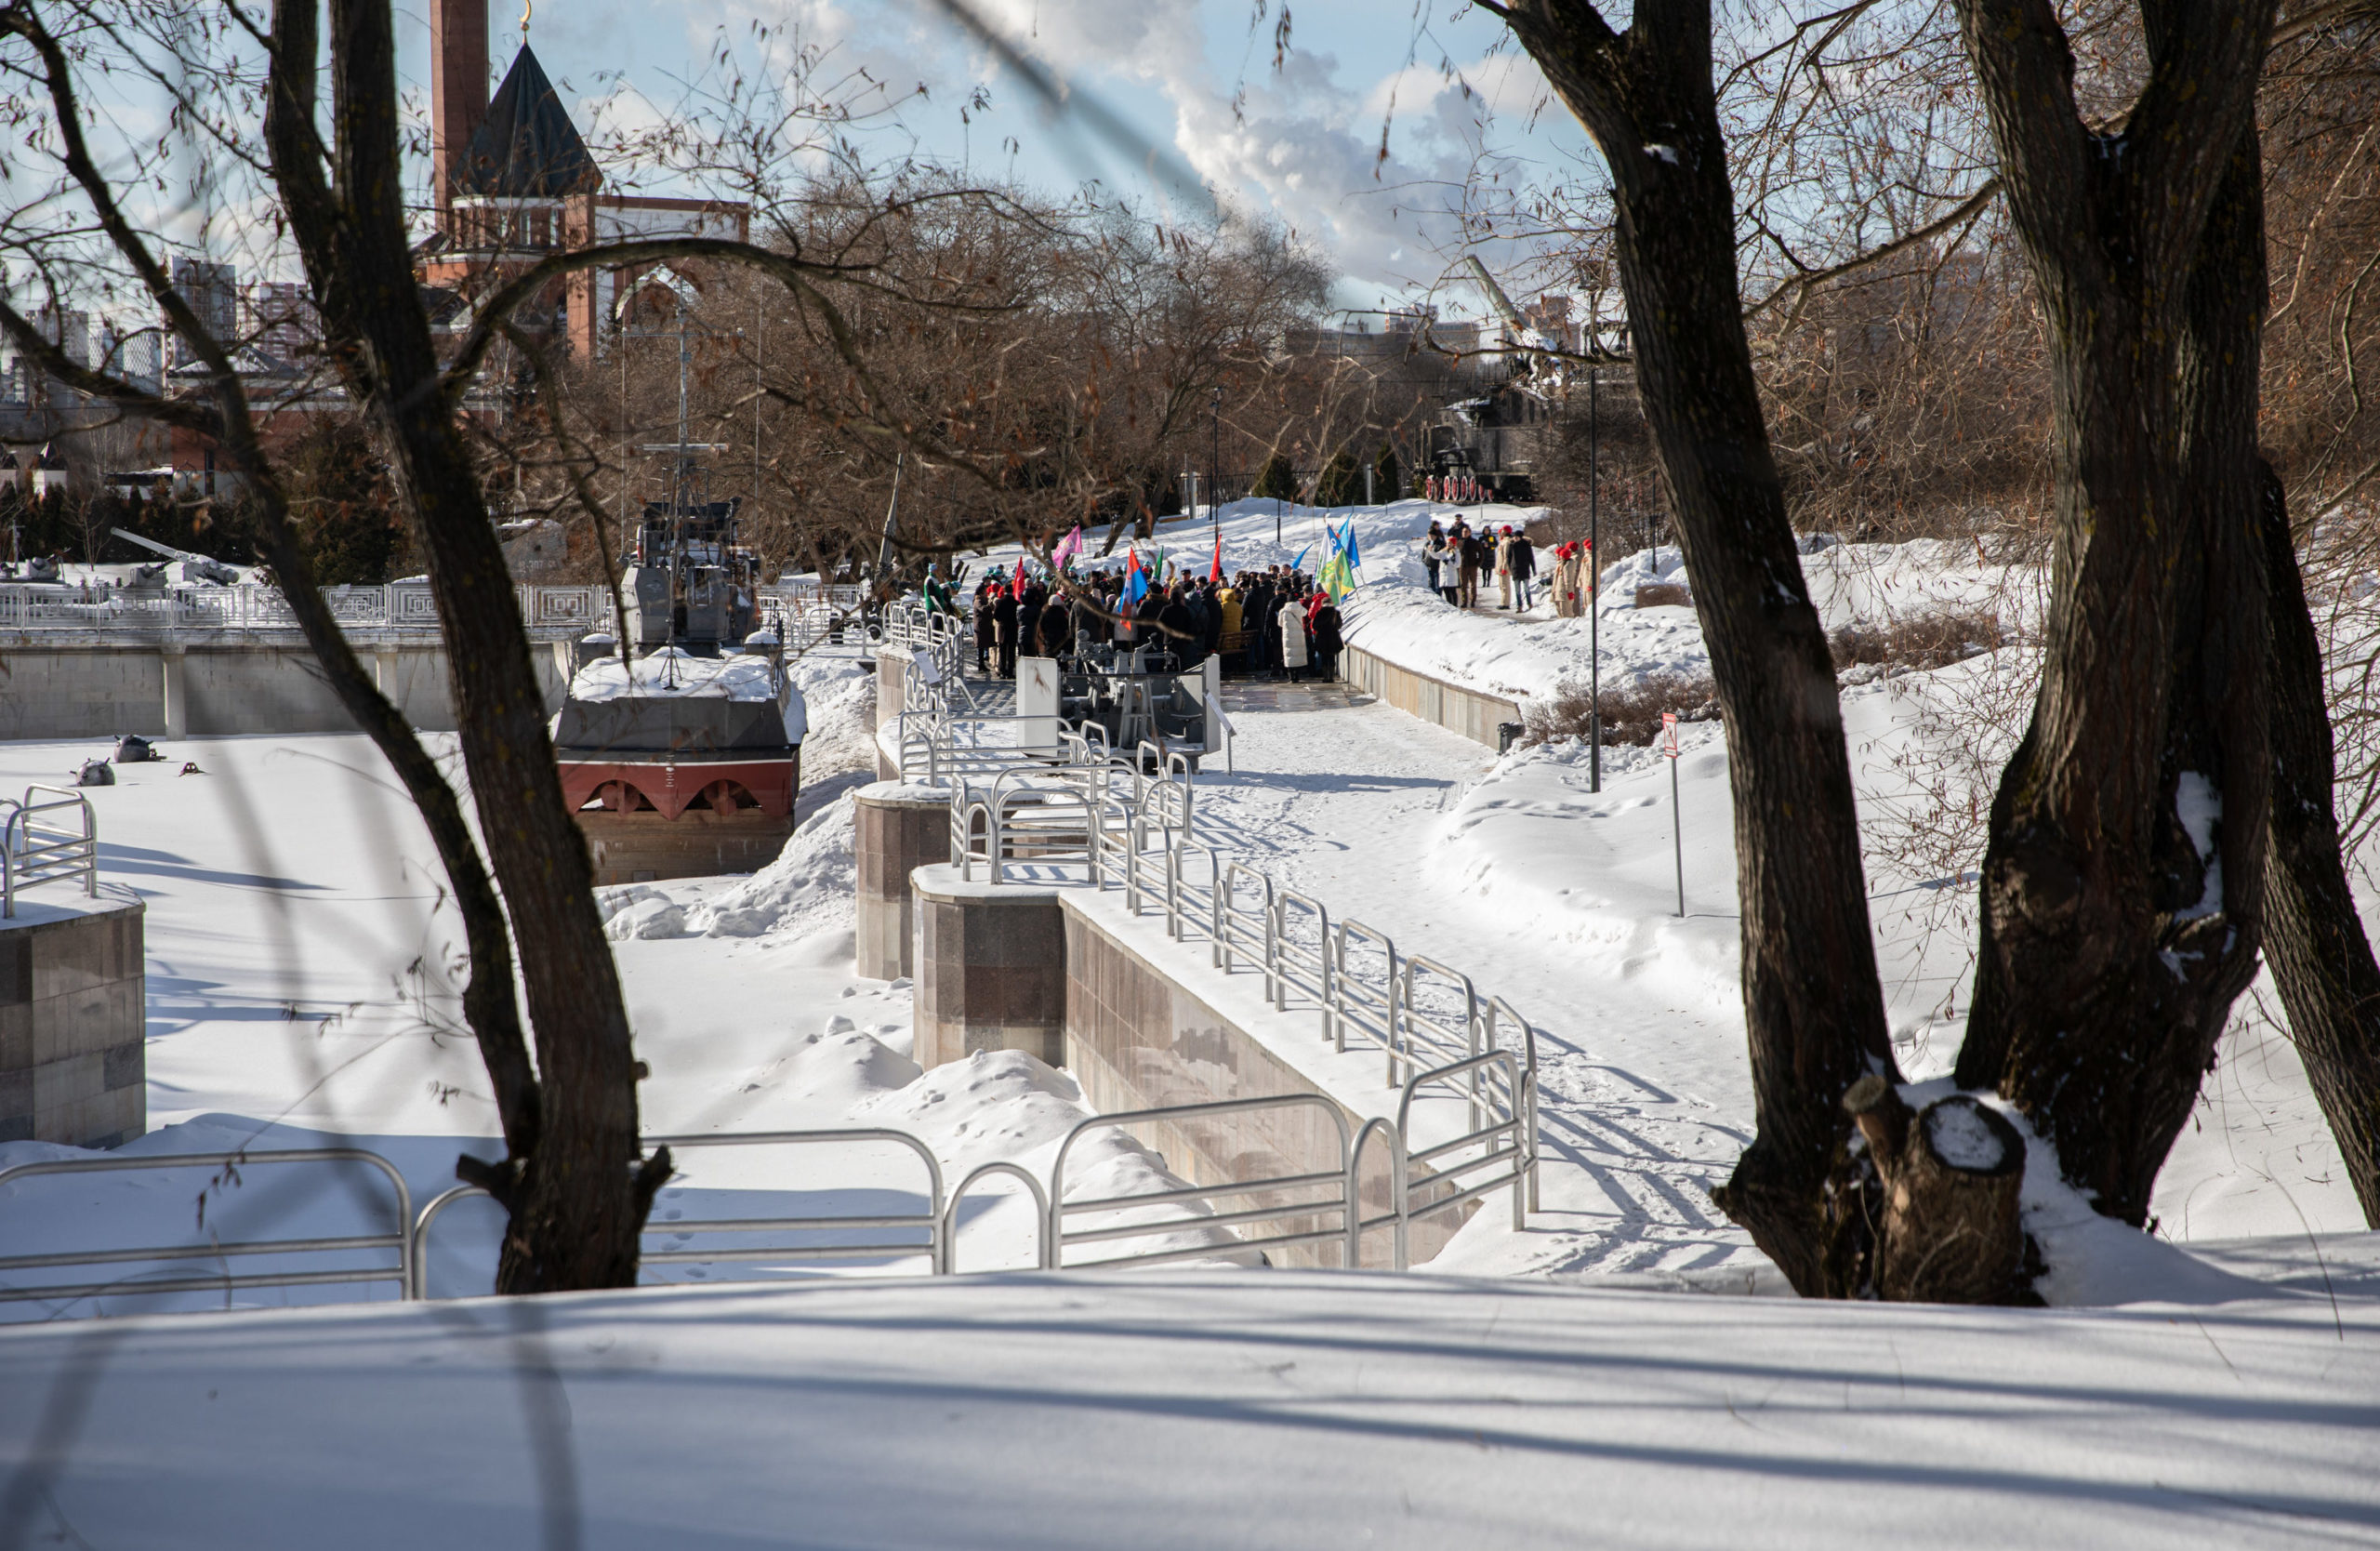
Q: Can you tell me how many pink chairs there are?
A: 0